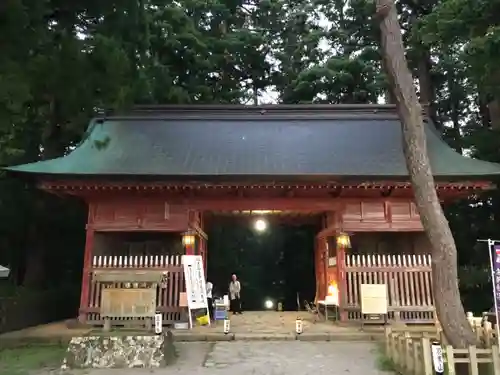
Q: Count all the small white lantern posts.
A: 4